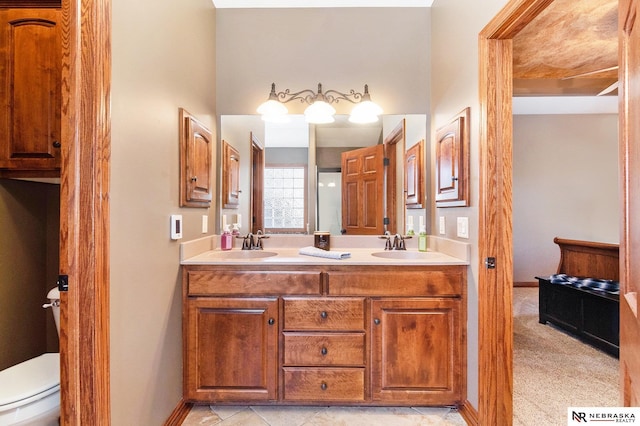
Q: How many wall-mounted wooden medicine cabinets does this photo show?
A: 2